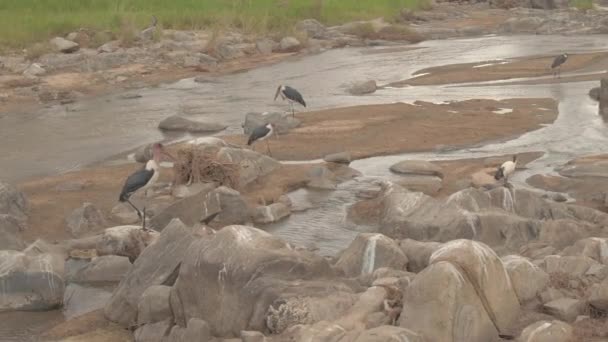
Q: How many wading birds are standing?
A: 5